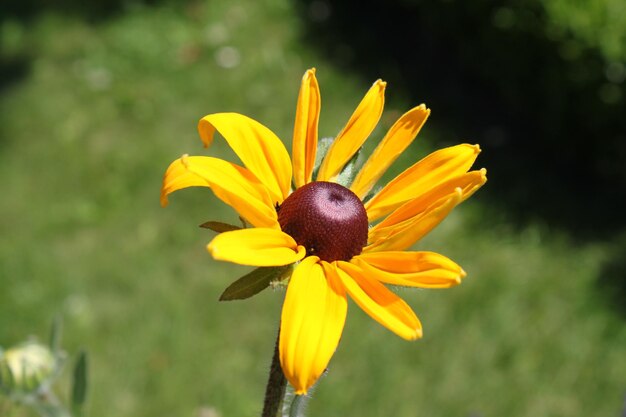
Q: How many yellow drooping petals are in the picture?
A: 13